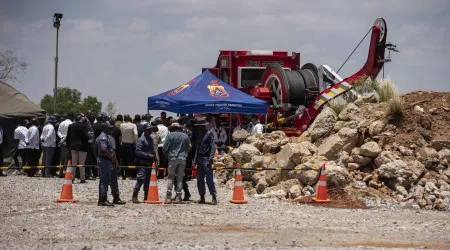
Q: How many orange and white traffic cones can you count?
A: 4